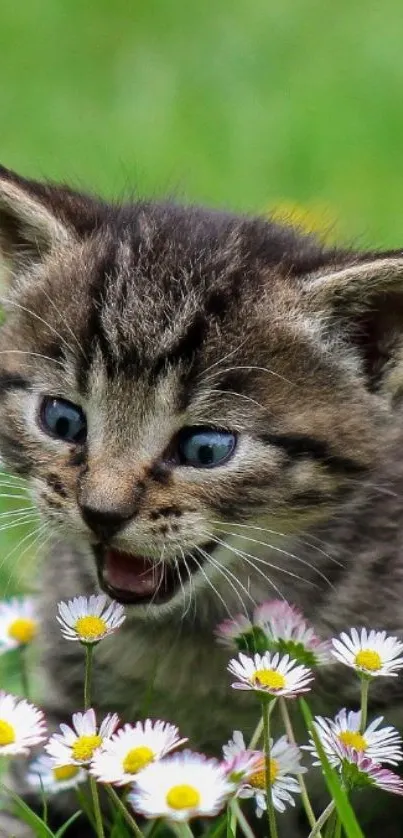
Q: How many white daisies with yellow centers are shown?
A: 11